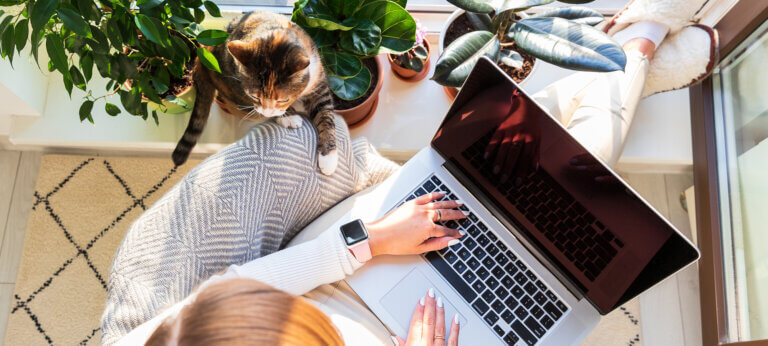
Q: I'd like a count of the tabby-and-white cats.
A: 1